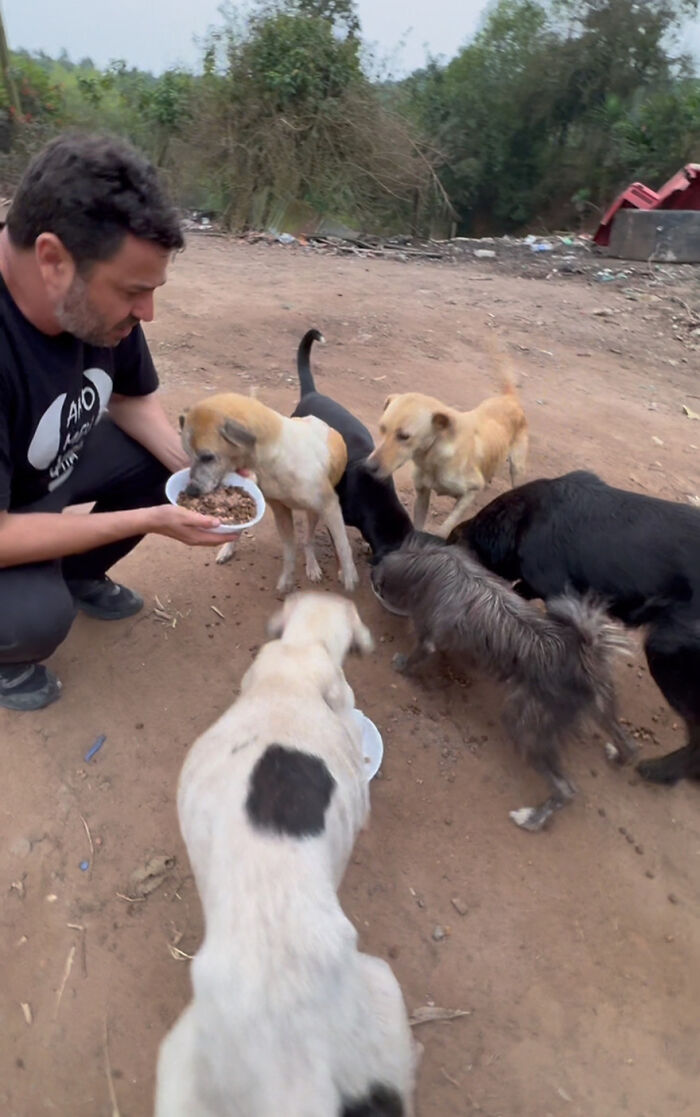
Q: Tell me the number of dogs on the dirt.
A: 6